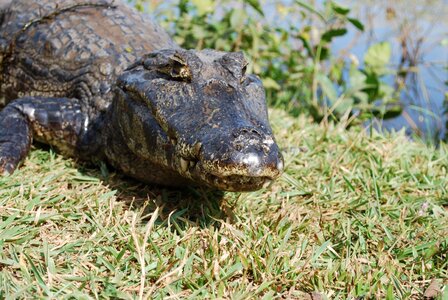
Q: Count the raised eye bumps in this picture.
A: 2